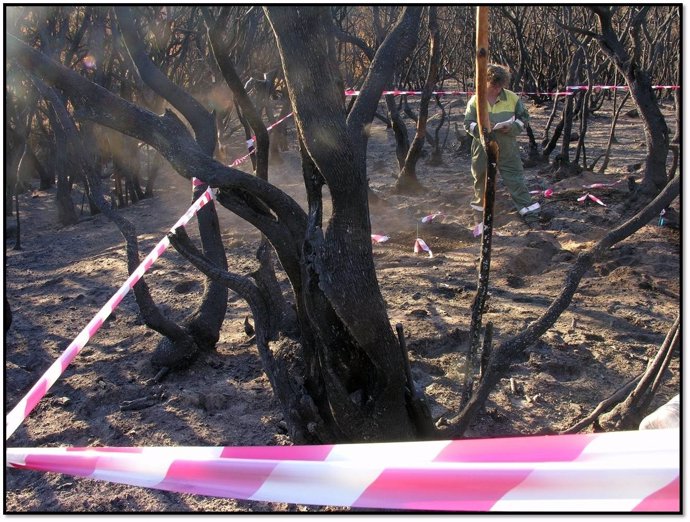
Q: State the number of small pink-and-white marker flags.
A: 7